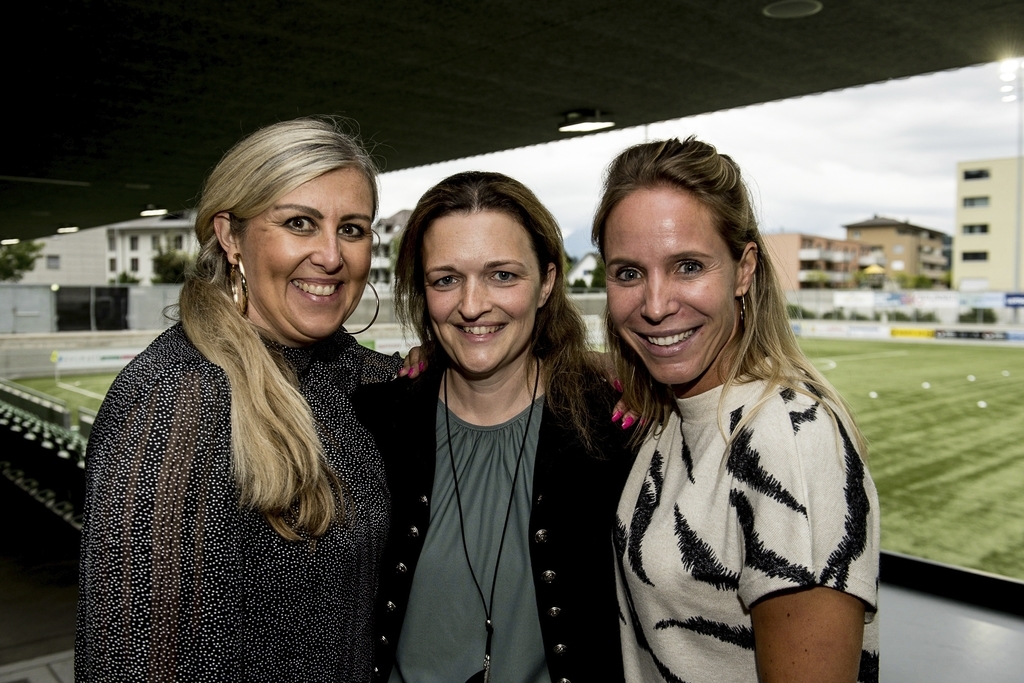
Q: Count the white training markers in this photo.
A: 5